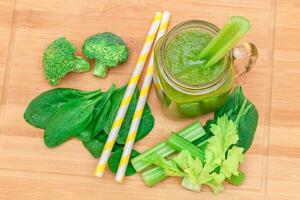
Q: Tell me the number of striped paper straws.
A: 2